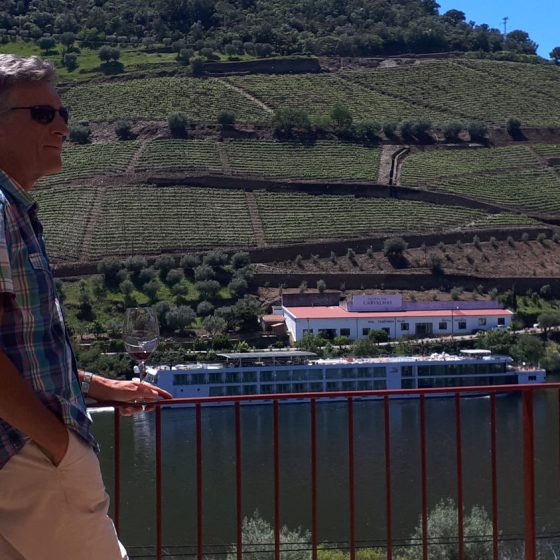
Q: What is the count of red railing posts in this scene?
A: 12